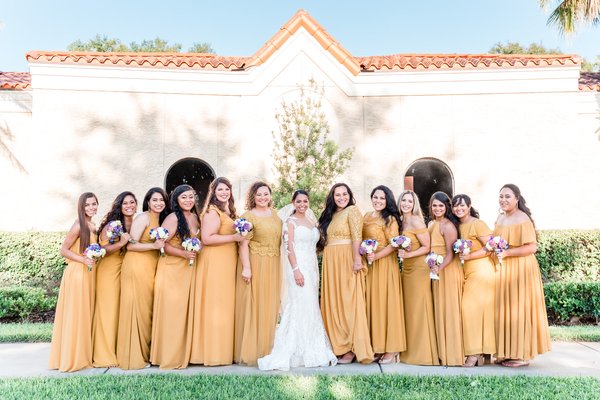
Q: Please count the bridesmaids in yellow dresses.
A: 12